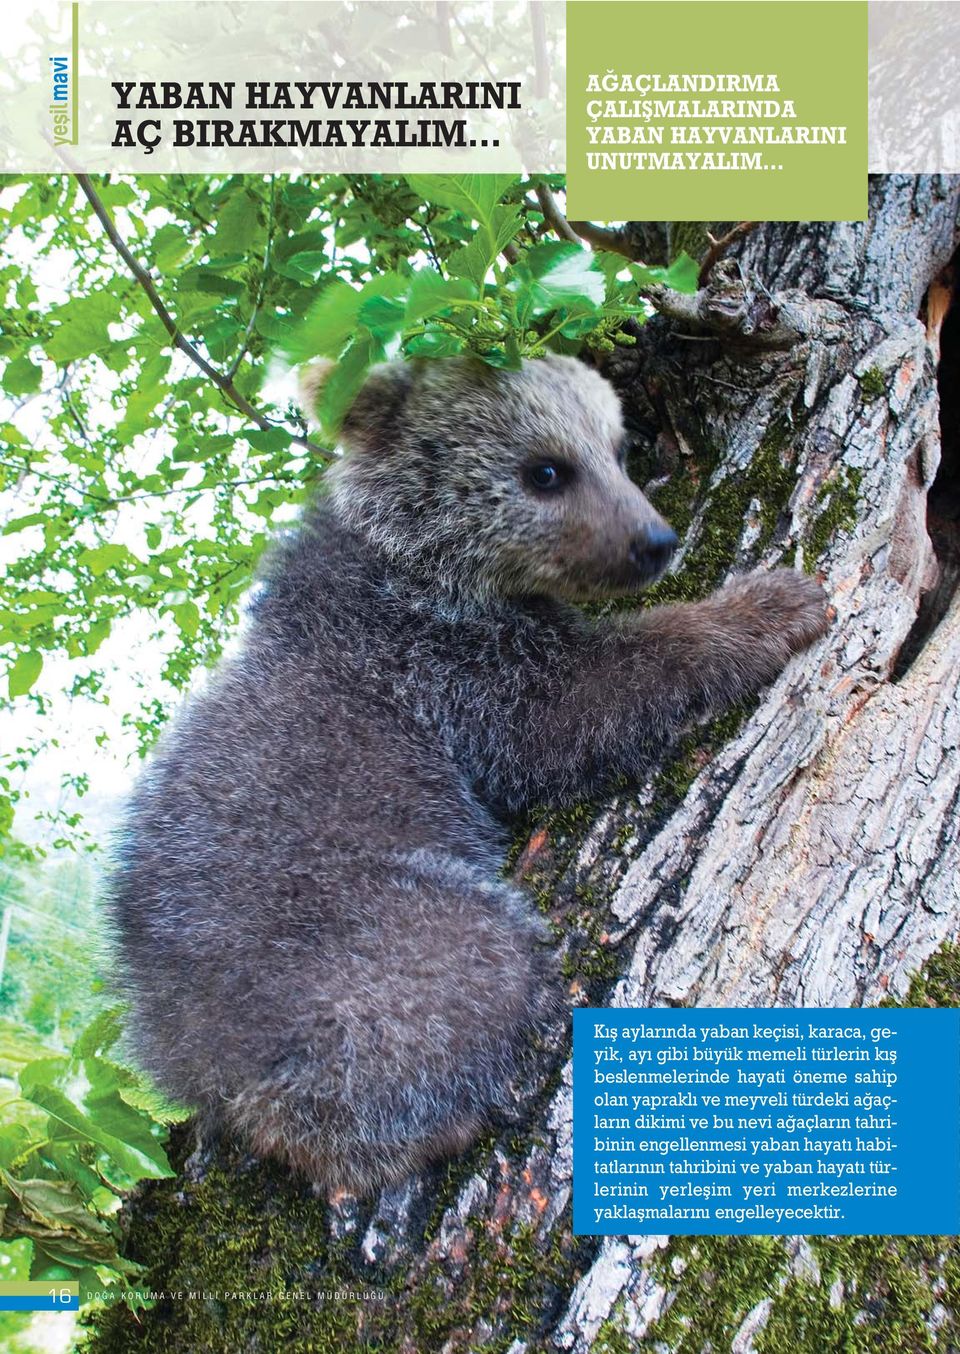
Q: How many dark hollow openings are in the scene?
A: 1